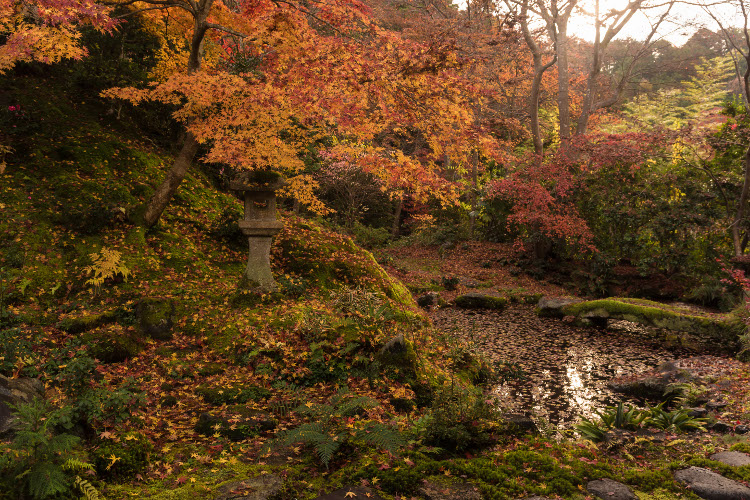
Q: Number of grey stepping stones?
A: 3